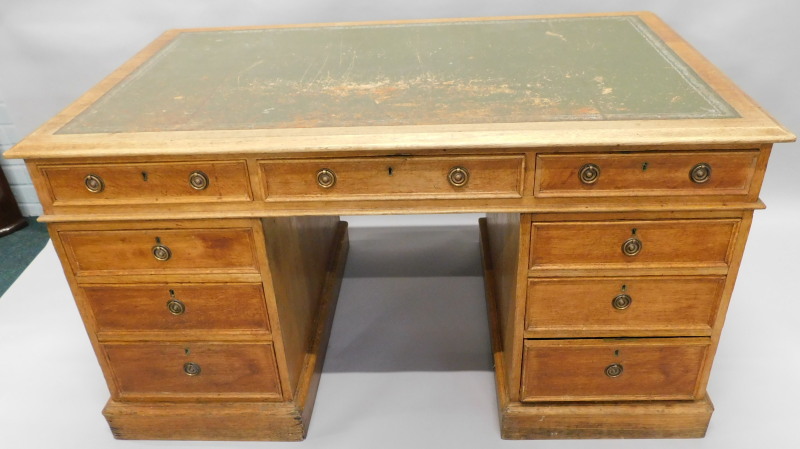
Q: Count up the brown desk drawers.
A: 9